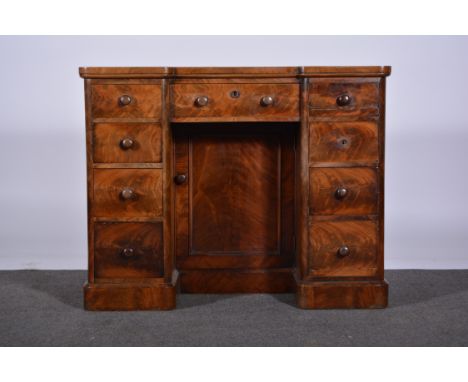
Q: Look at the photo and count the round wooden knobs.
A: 10